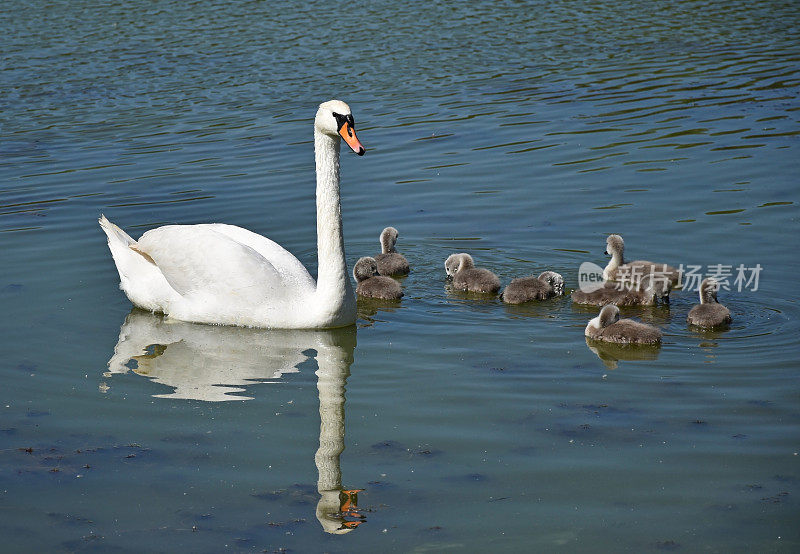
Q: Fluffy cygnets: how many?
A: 8